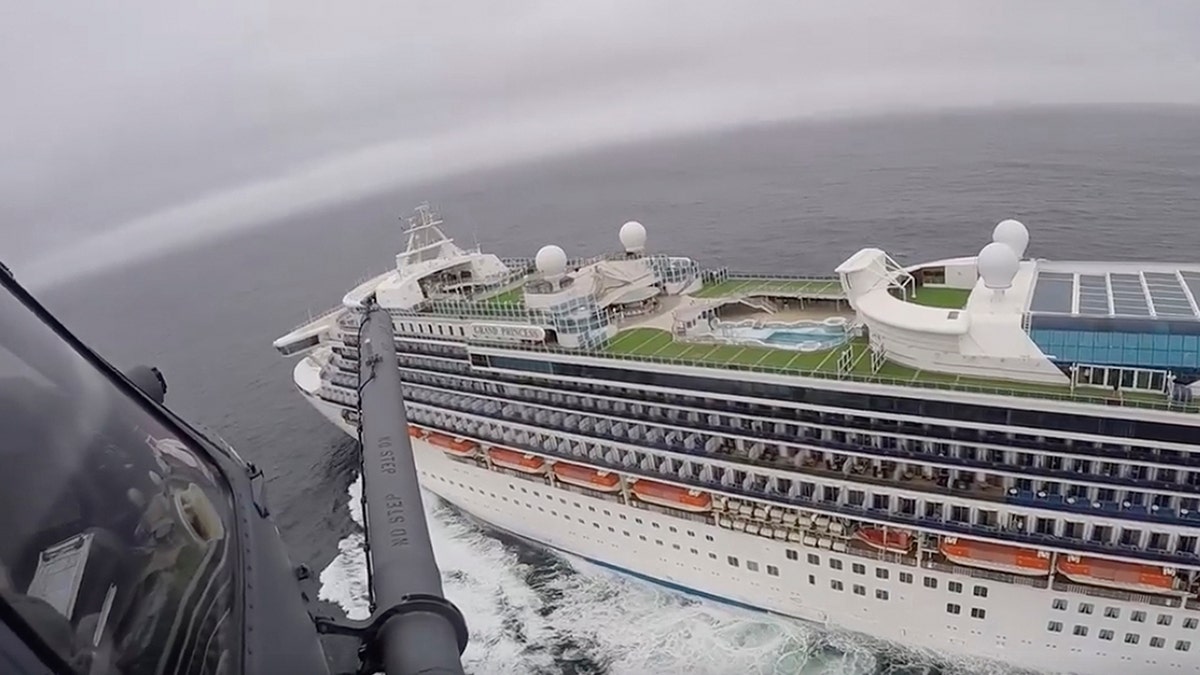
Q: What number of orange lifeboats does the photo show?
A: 8